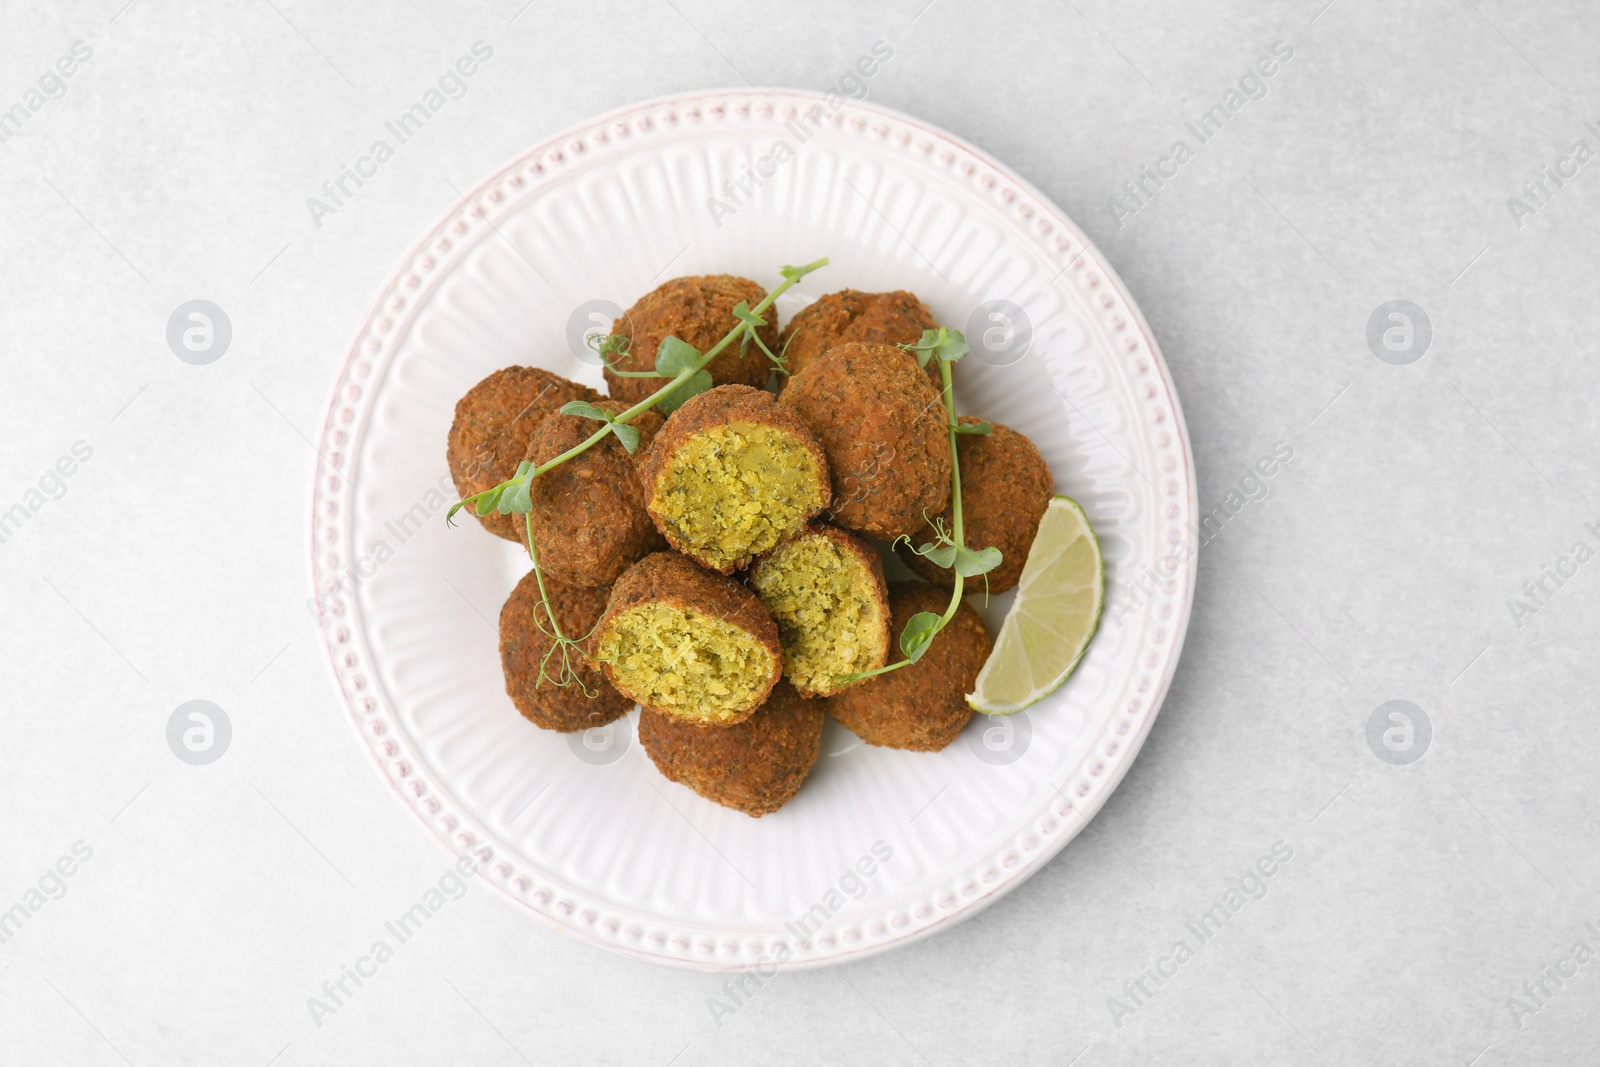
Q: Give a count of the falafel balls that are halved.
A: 3